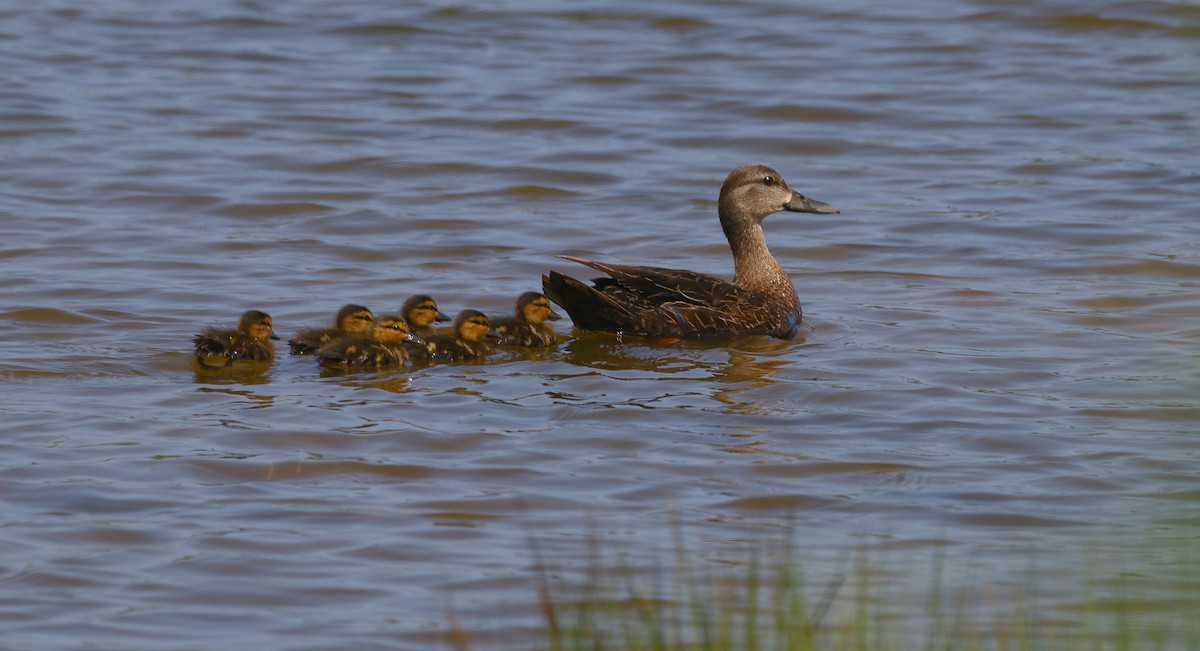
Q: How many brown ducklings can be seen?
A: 6